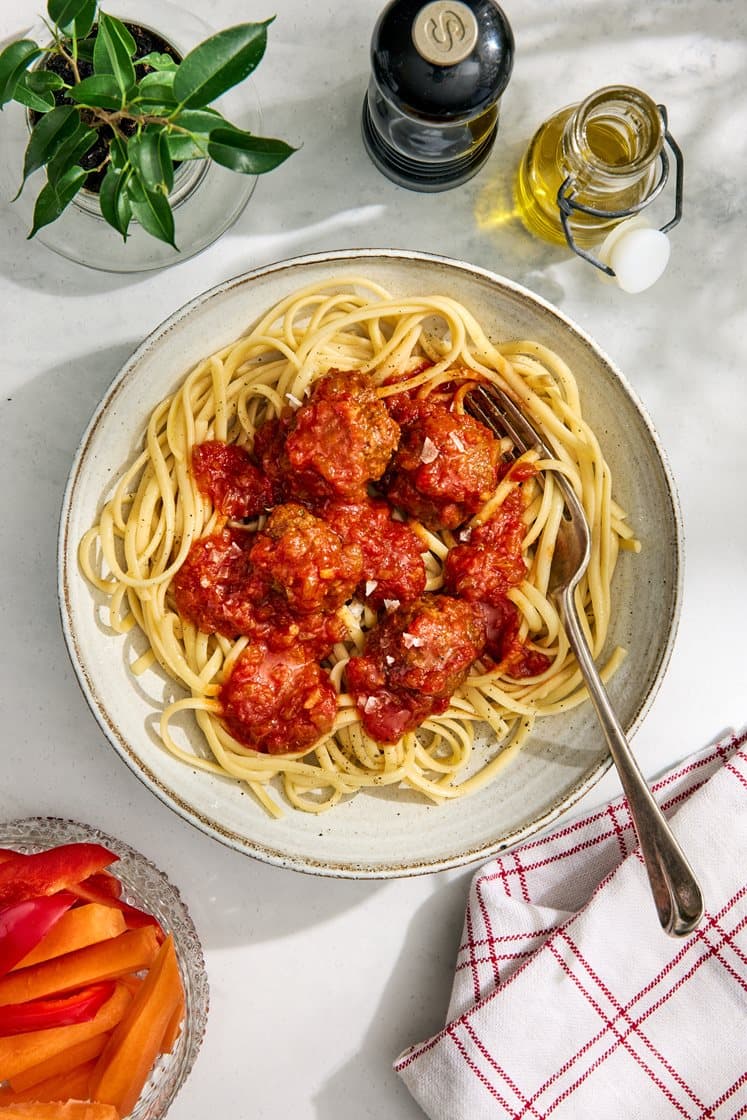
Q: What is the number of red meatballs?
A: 5